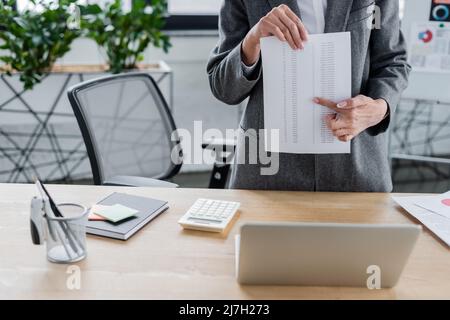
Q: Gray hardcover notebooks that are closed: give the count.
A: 1